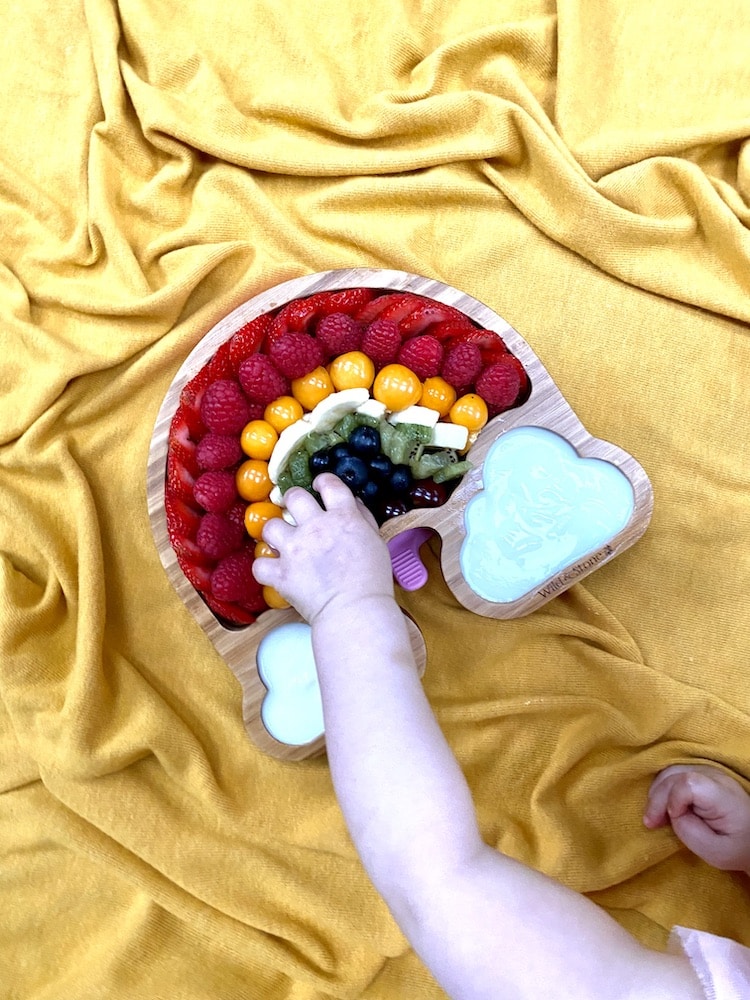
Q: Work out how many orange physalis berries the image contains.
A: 11